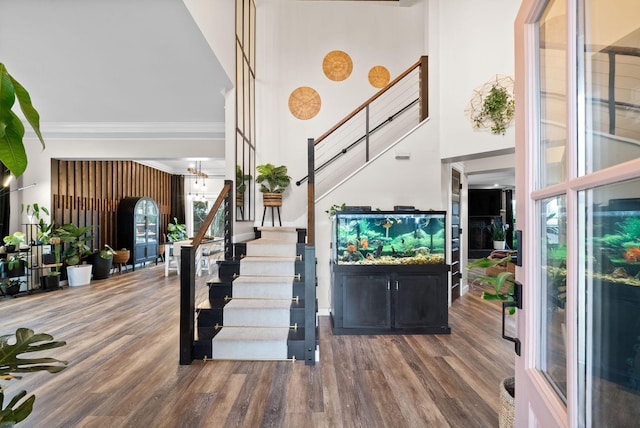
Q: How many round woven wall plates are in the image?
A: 3